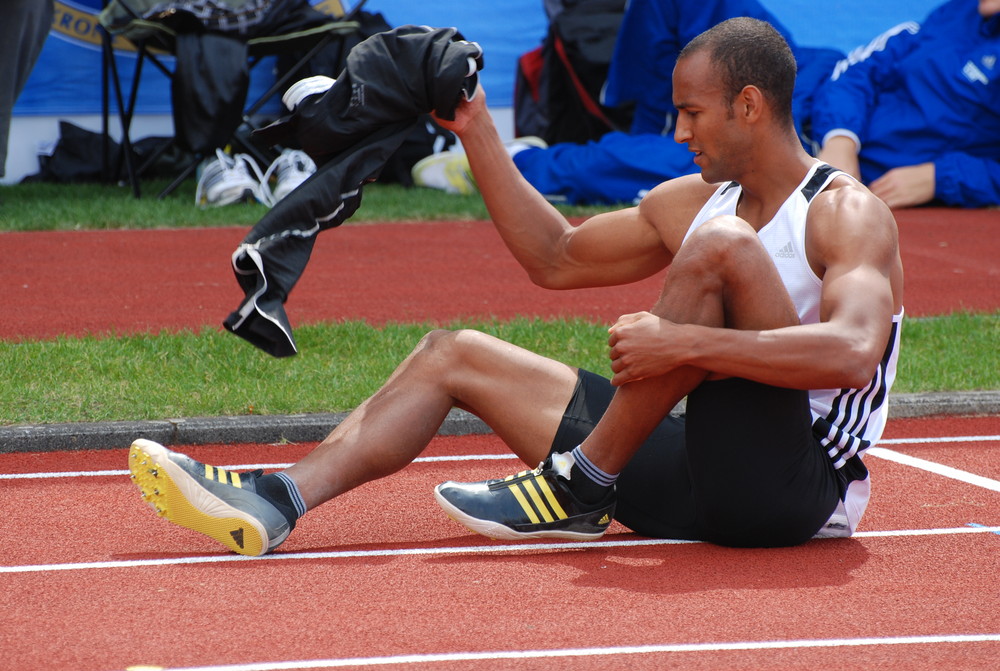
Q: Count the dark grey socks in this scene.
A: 2